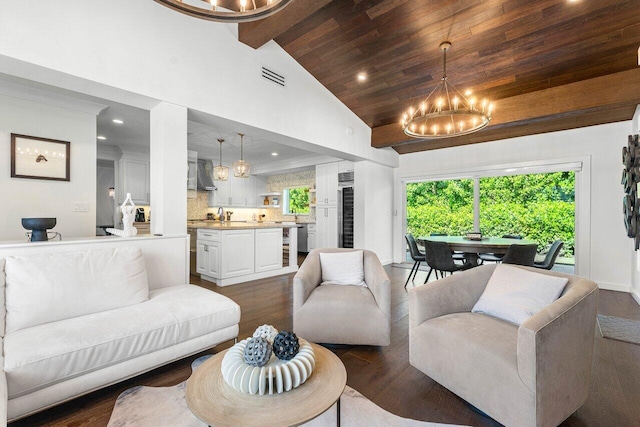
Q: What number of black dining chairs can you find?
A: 6